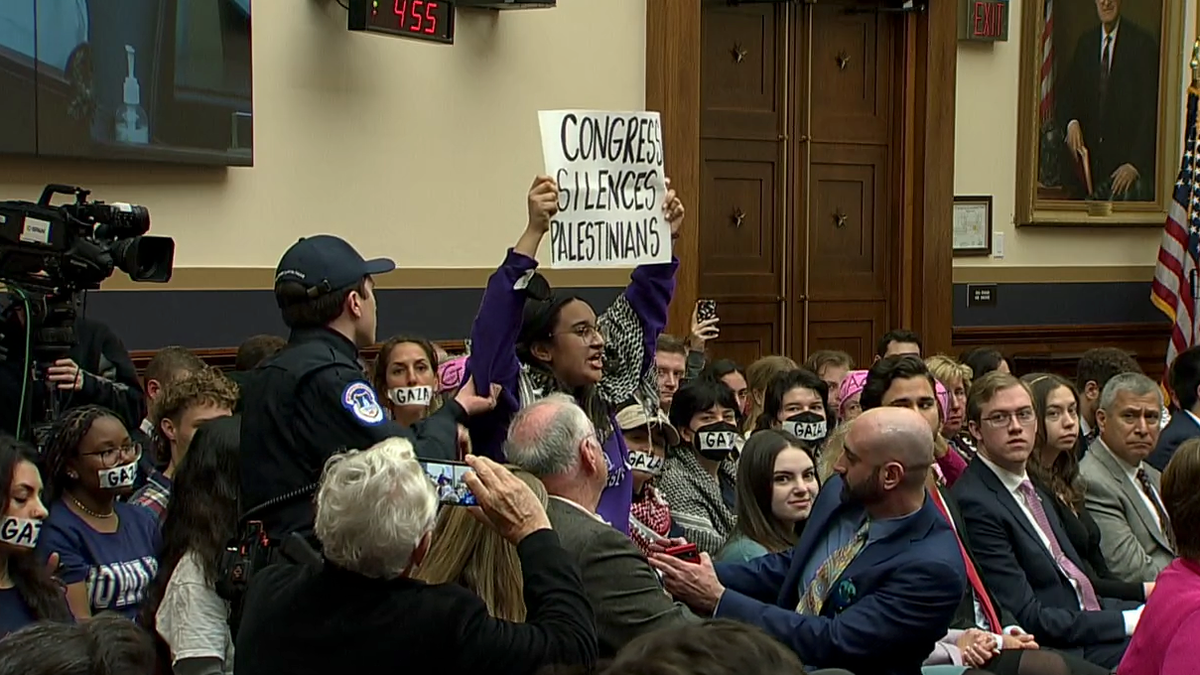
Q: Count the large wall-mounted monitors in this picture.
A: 1